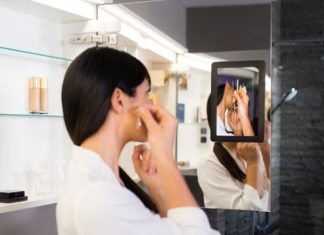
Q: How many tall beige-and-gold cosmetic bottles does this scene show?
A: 2